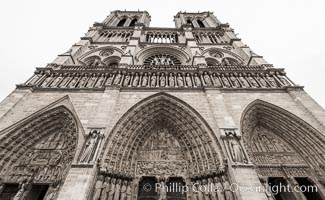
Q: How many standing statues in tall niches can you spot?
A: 2